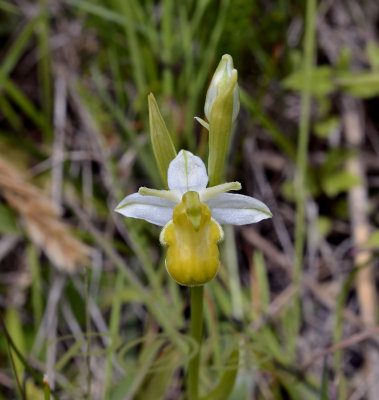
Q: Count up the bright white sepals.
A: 3